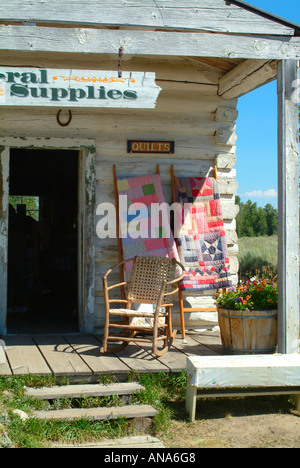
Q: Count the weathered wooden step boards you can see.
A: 3